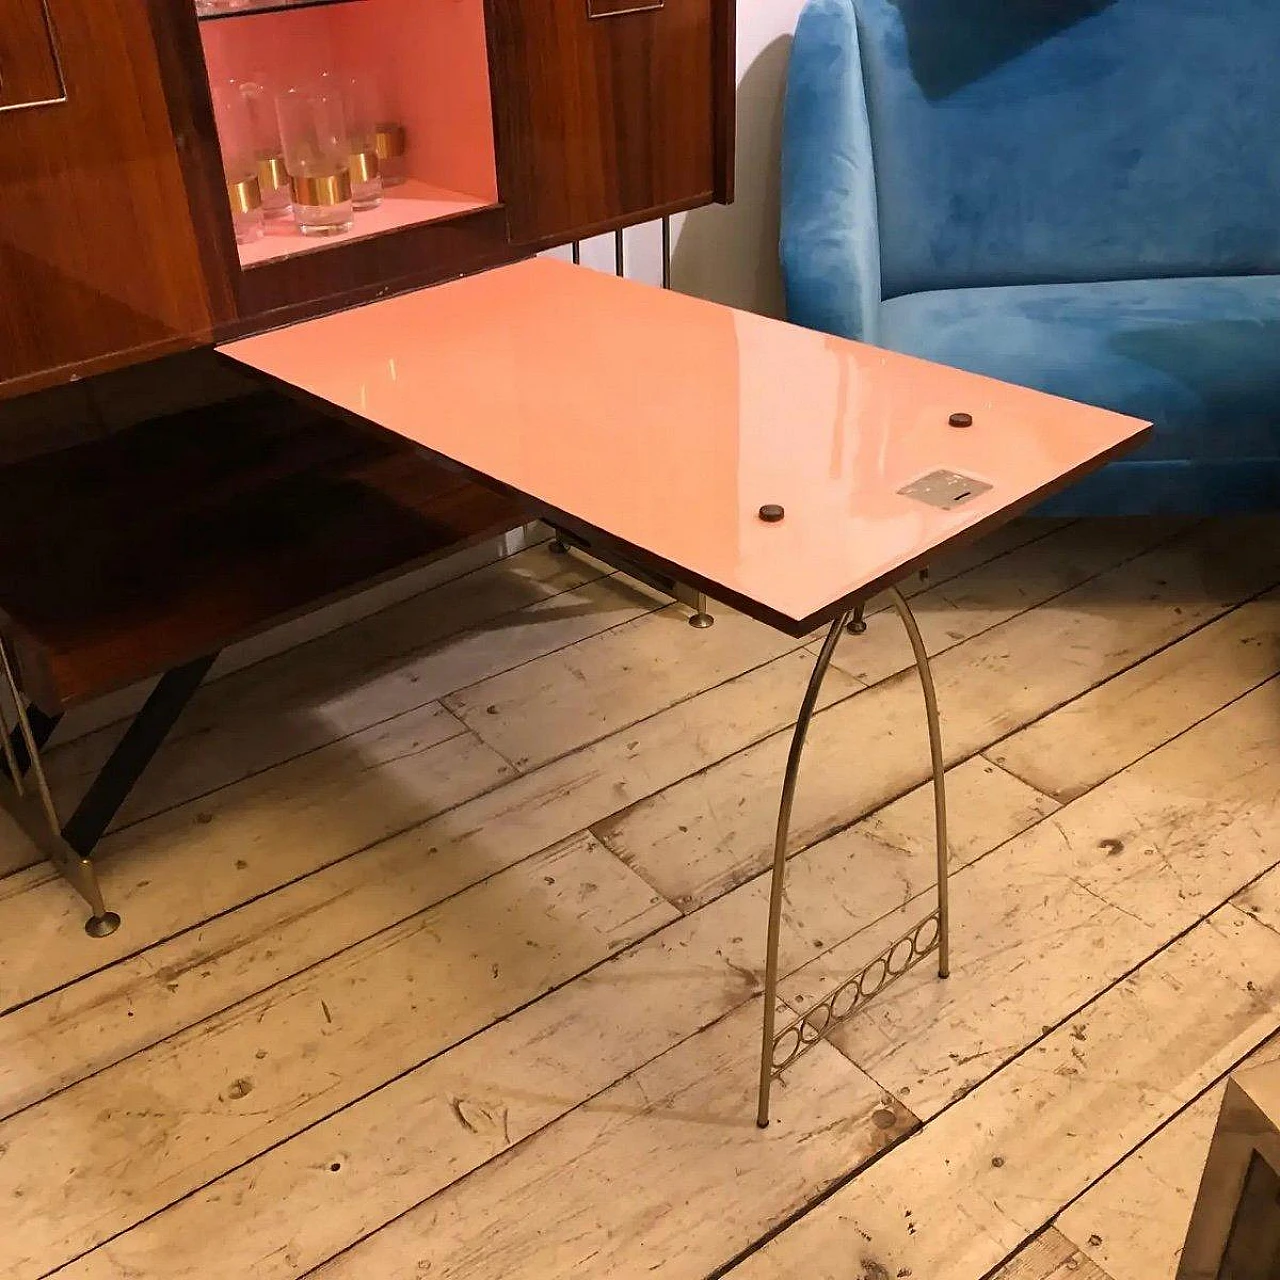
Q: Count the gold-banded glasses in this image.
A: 5